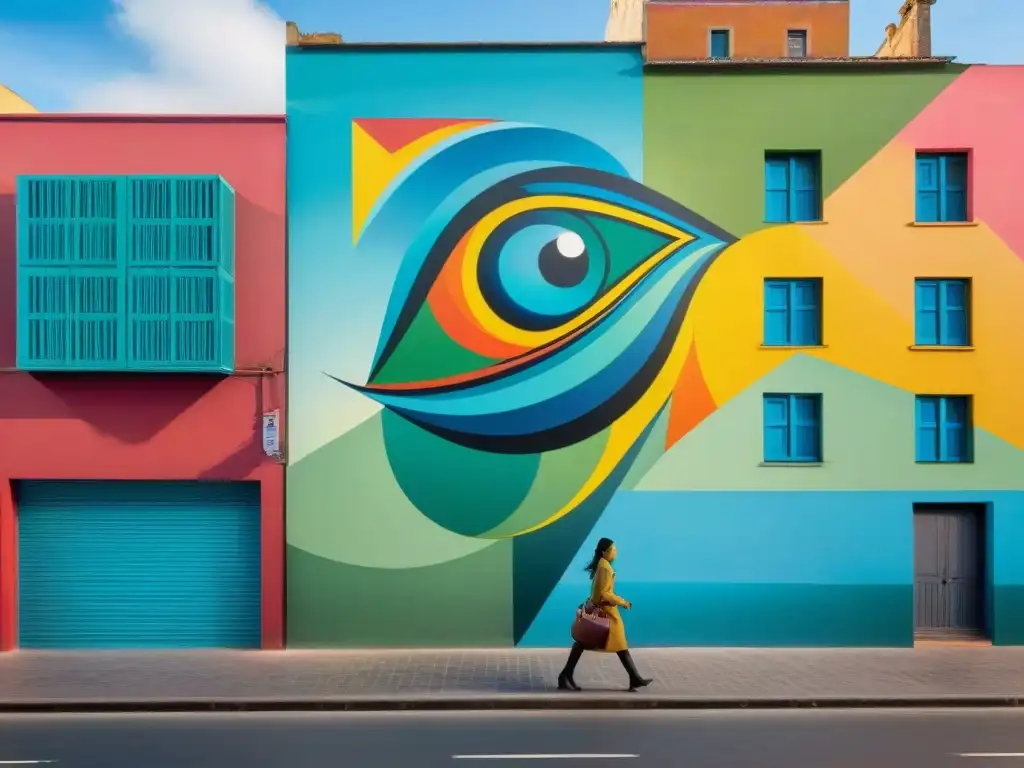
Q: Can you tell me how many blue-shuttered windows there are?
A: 6